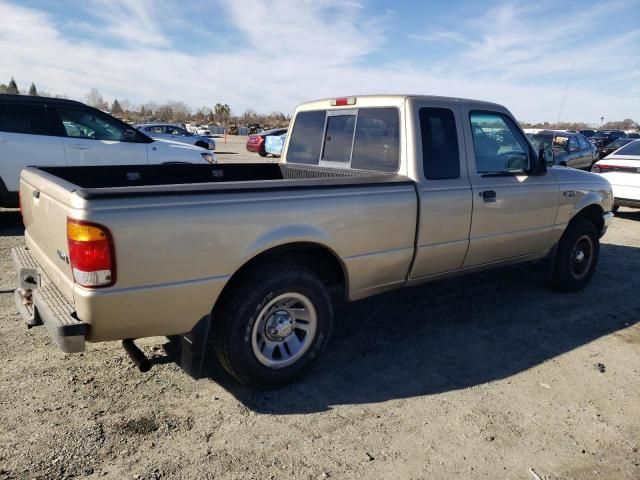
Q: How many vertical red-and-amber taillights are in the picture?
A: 1